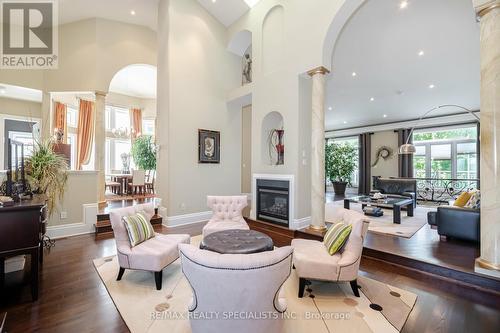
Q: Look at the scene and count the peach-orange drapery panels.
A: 3